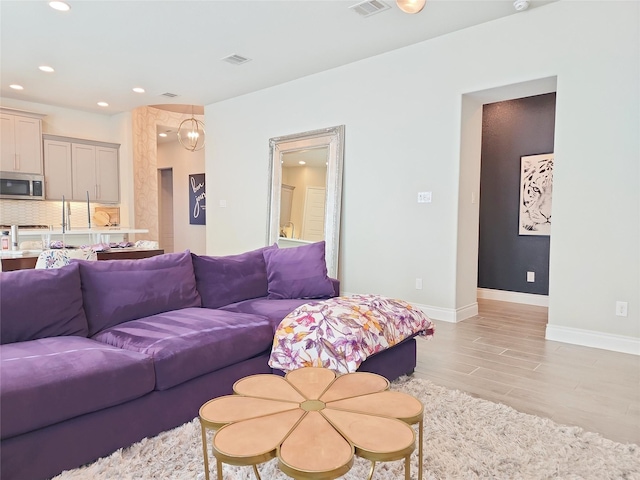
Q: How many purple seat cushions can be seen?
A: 3